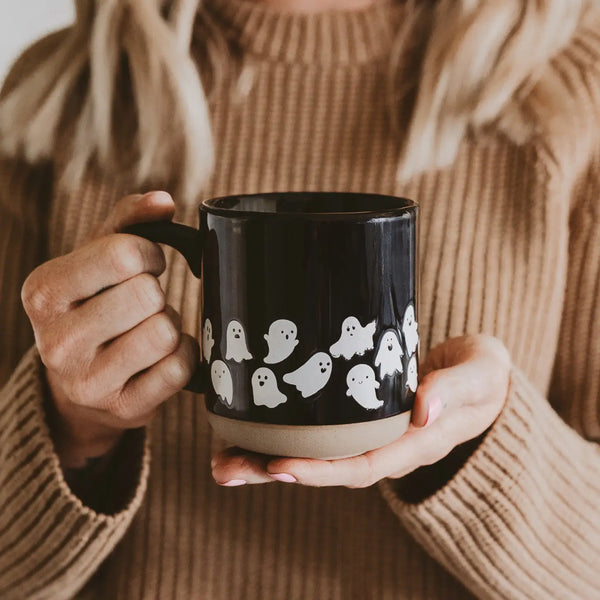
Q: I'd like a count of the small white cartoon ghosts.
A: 11